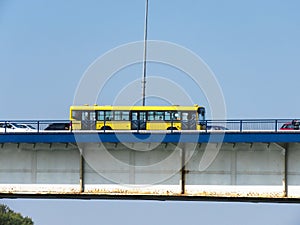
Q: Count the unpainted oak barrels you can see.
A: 0